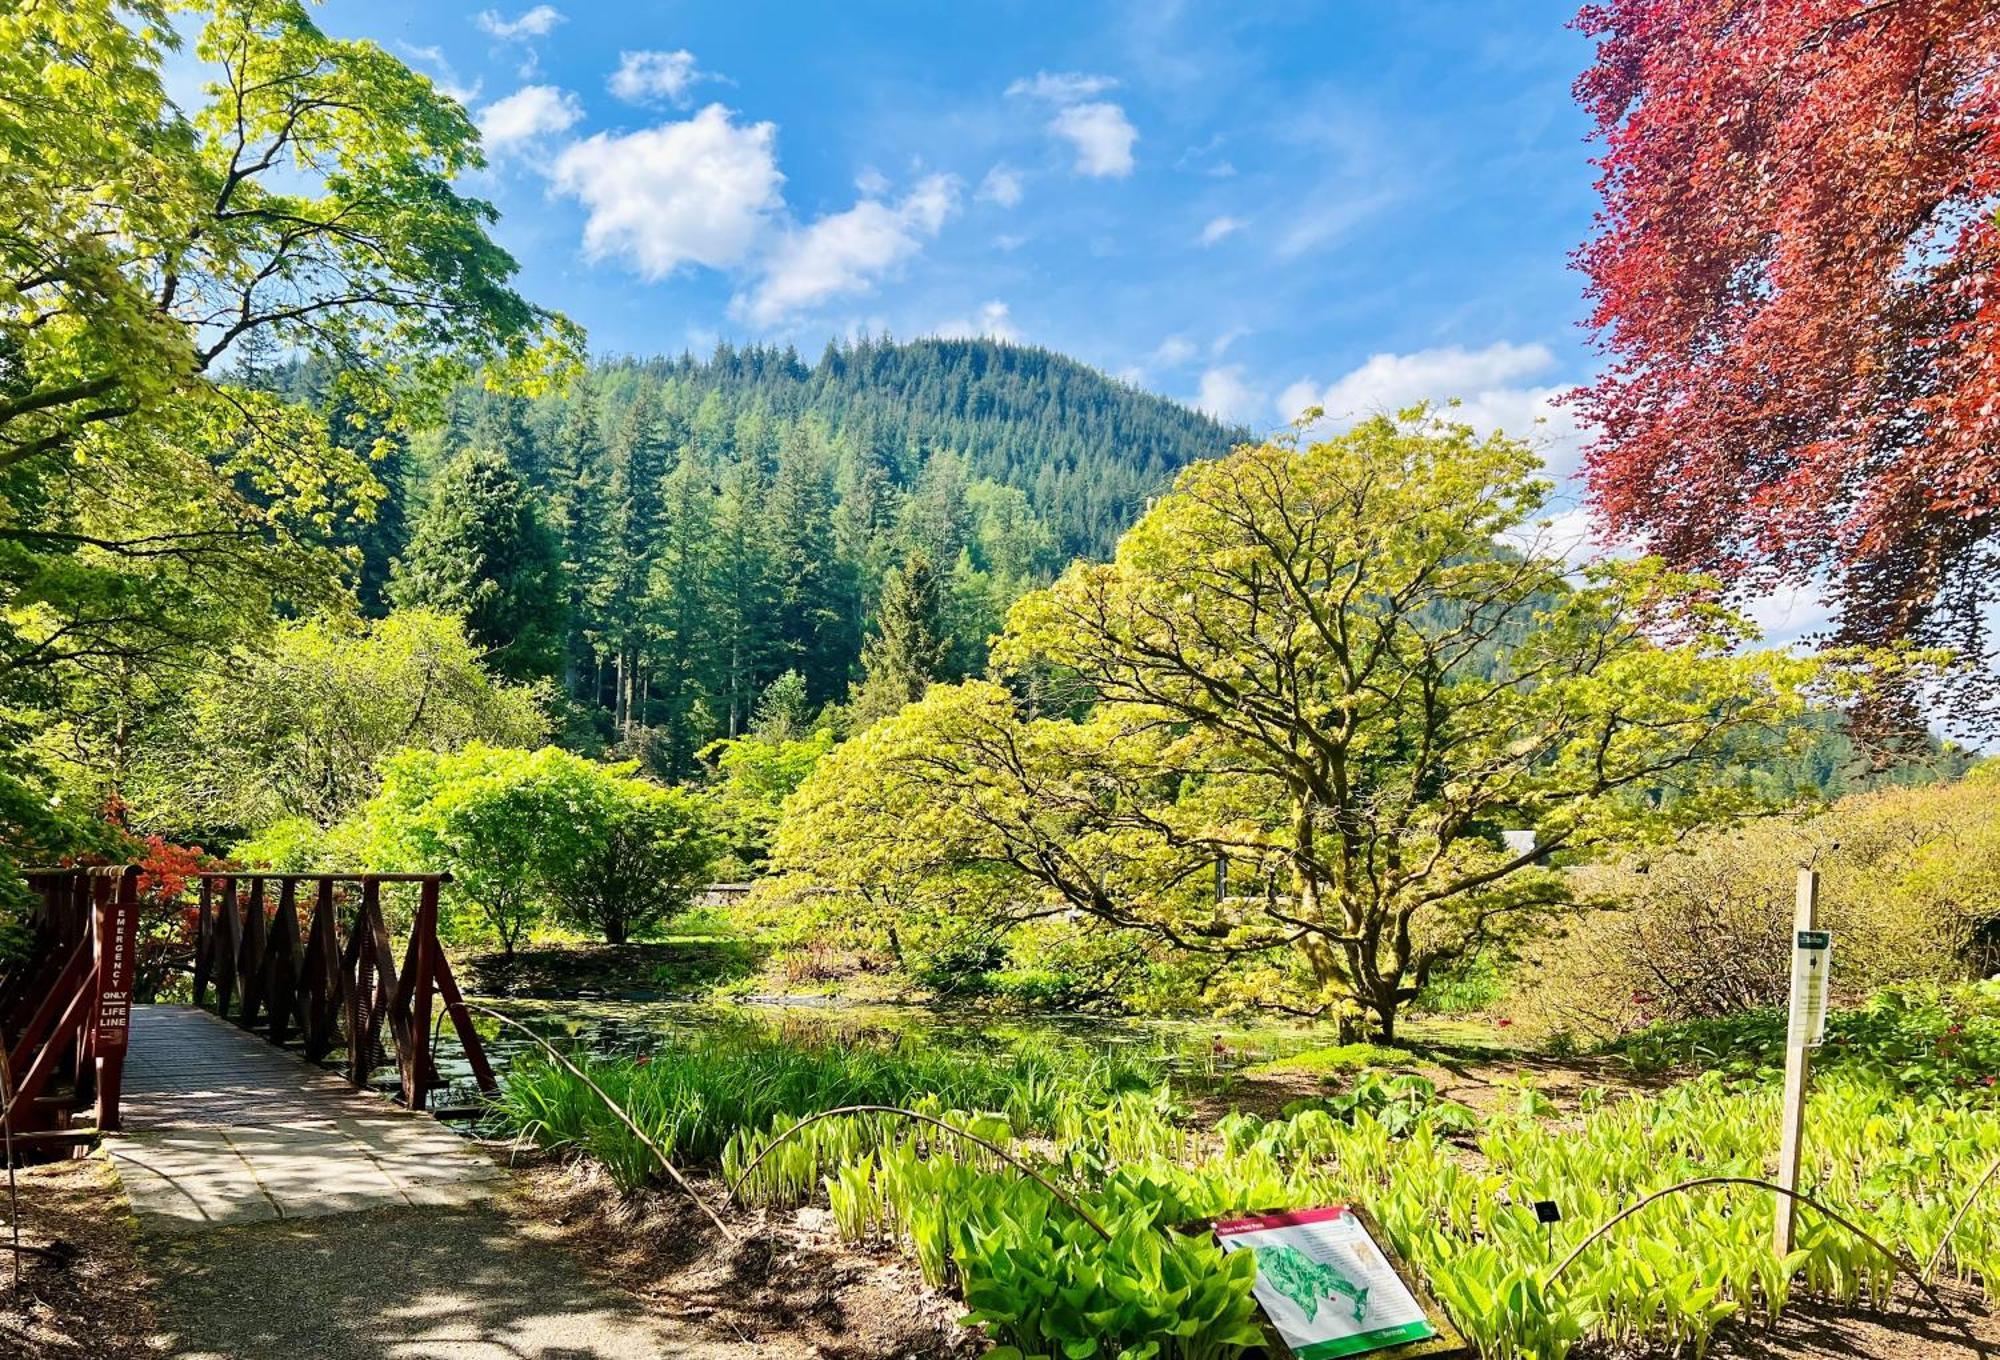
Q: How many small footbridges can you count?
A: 1